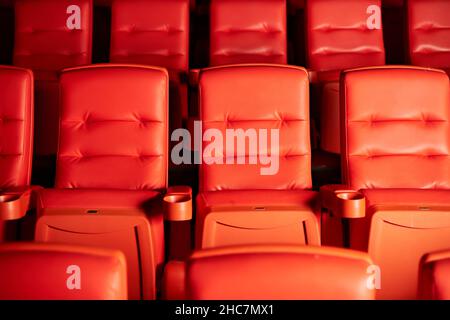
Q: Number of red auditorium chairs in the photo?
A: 12